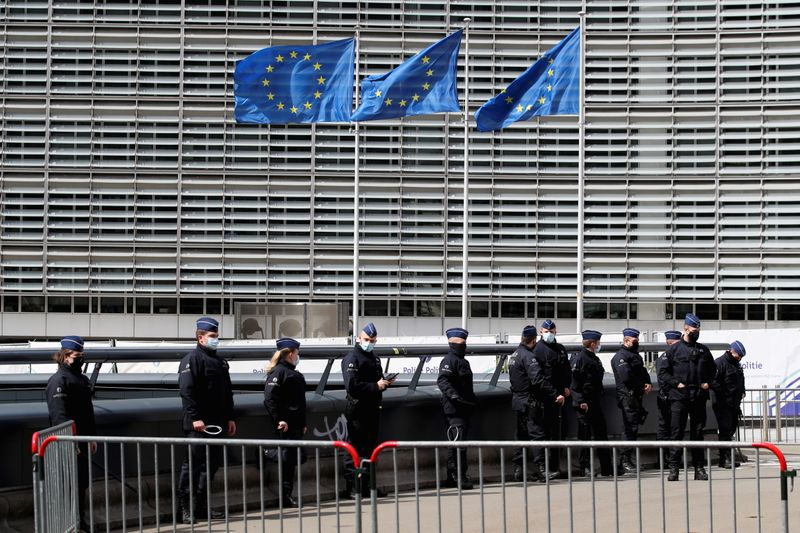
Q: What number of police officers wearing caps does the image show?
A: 12